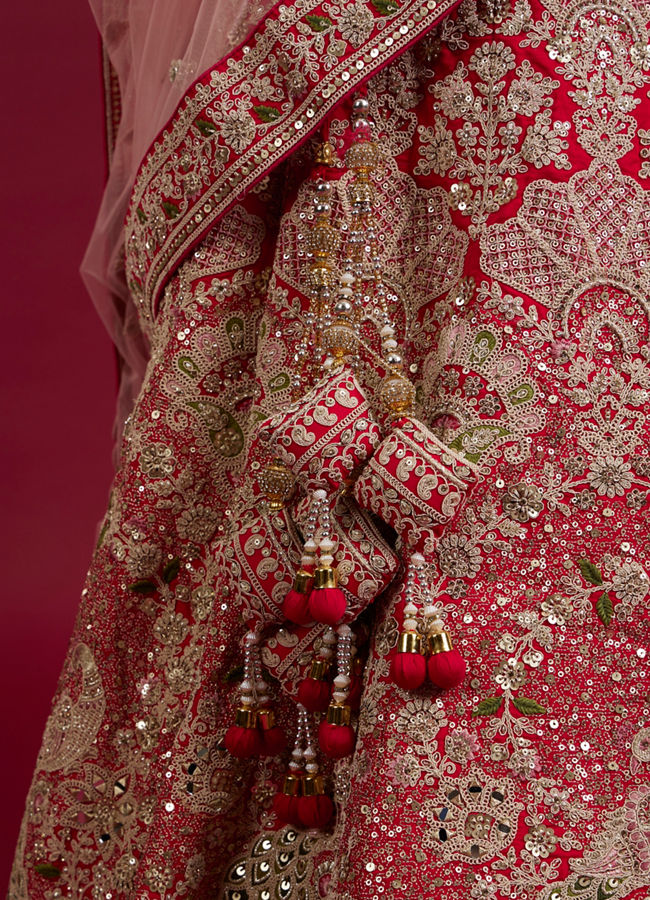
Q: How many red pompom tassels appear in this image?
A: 11